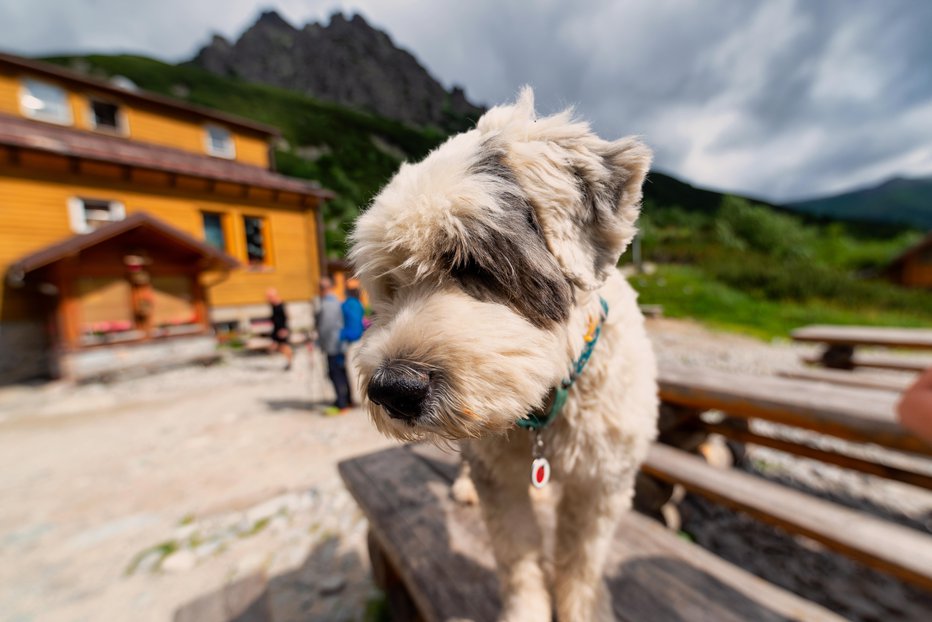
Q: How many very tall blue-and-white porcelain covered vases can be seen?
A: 0